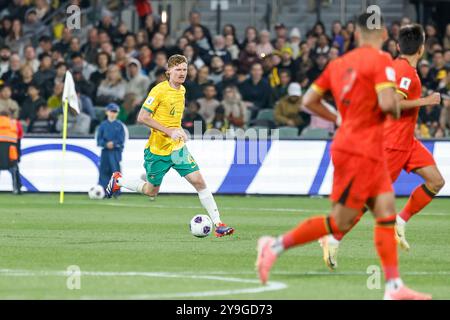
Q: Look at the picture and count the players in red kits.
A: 2